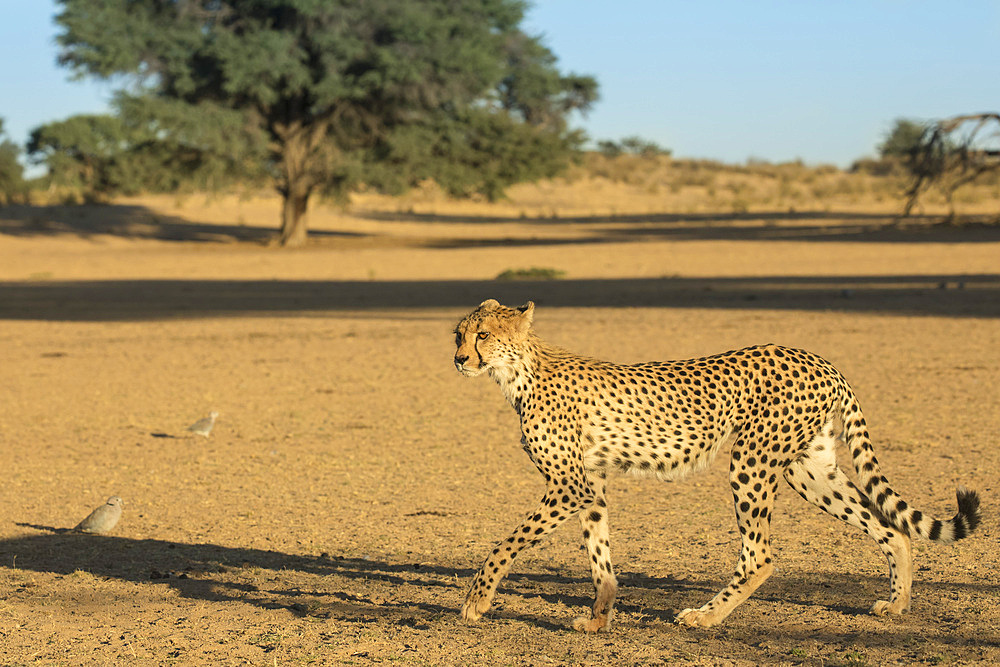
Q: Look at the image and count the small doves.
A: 2